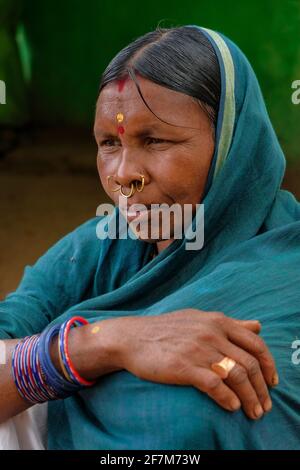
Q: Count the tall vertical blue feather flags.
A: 0